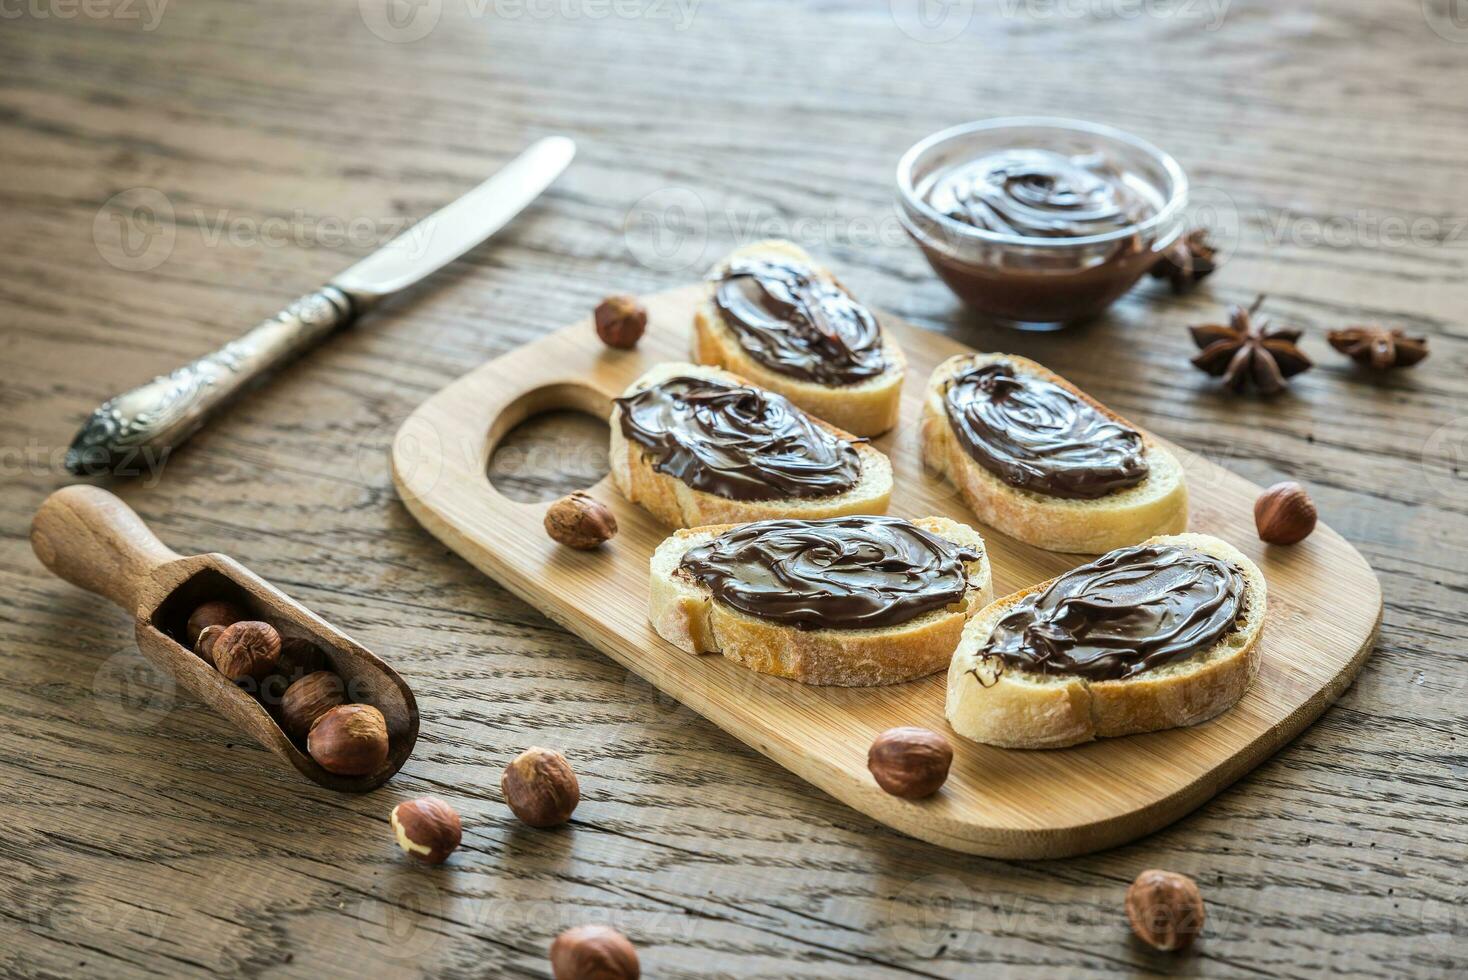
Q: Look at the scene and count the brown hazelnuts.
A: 14